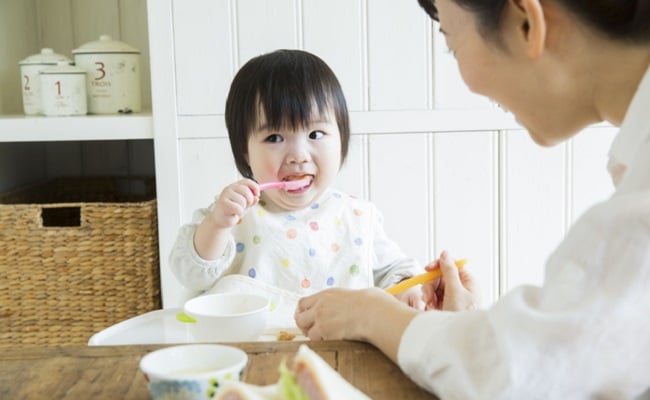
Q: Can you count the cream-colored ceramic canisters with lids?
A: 3